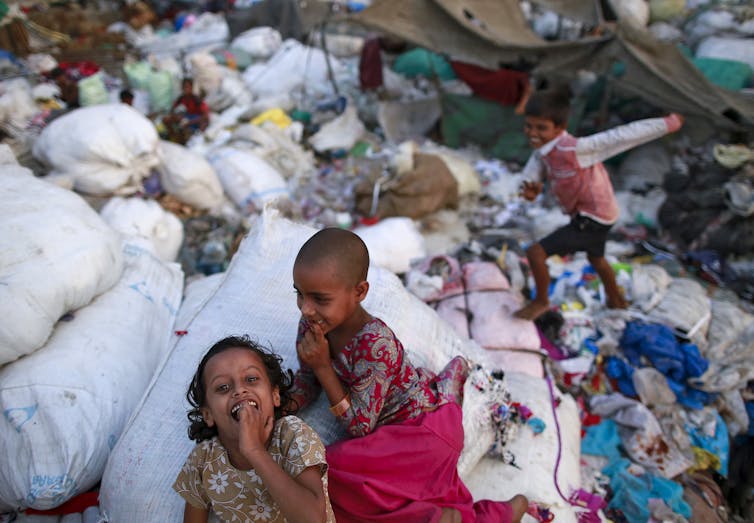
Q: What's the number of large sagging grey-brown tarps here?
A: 1